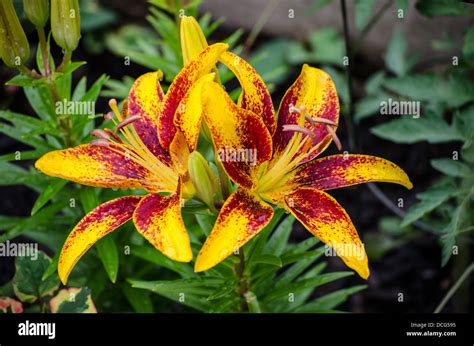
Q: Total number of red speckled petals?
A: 12